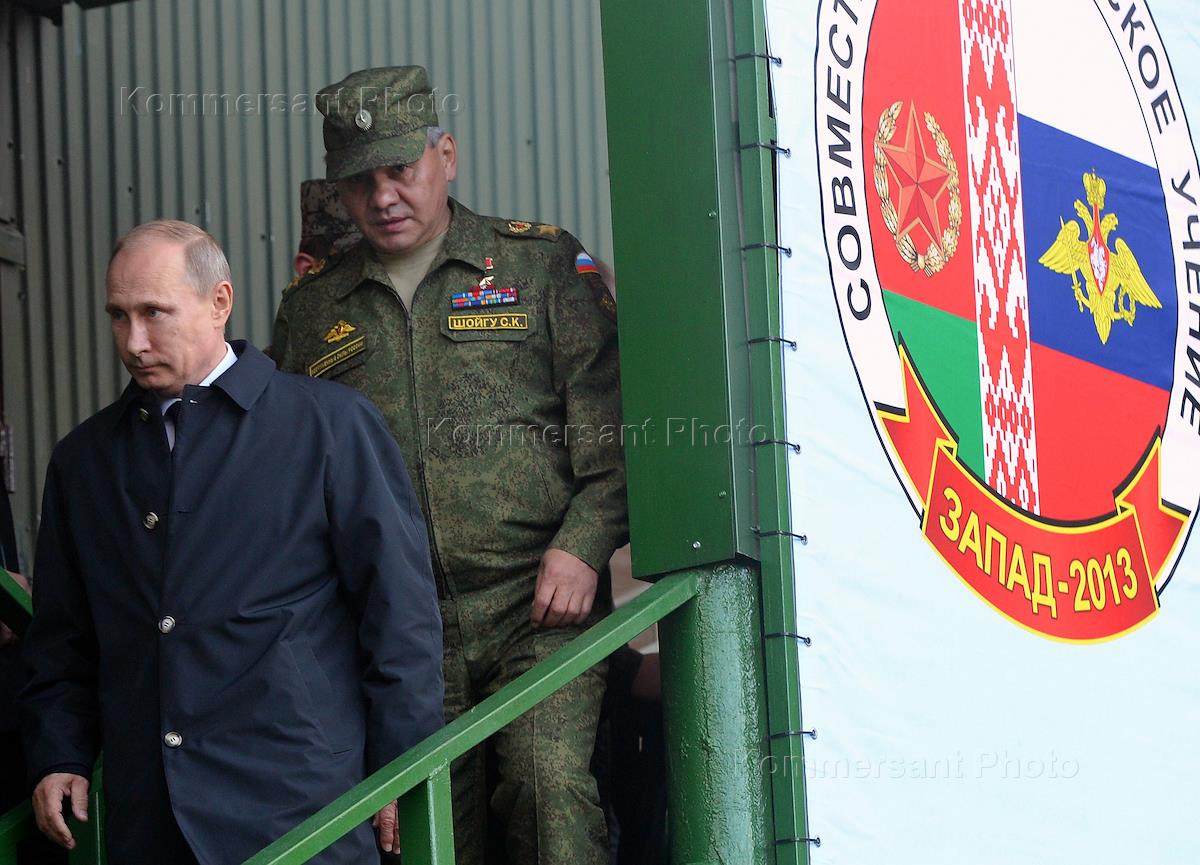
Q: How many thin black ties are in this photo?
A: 9